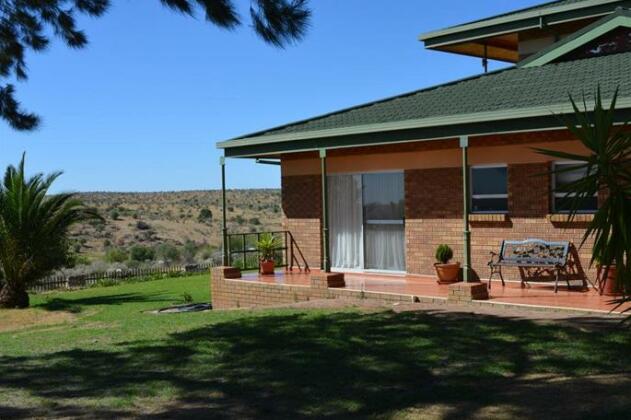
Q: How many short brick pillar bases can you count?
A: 3